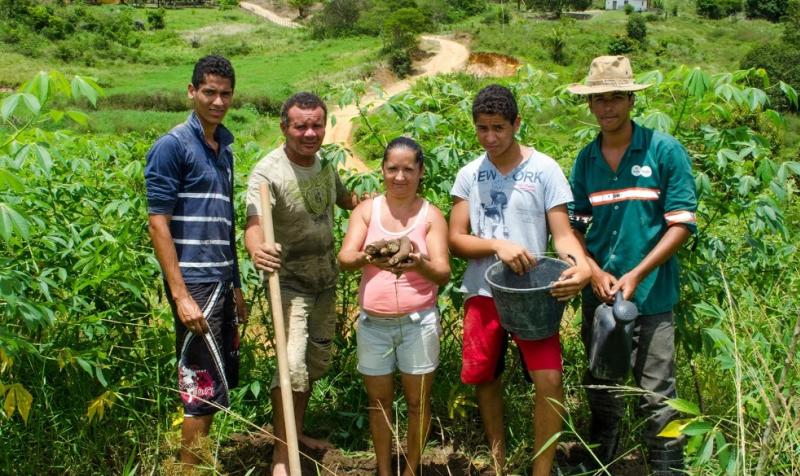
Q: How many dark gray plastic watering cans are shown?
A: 1